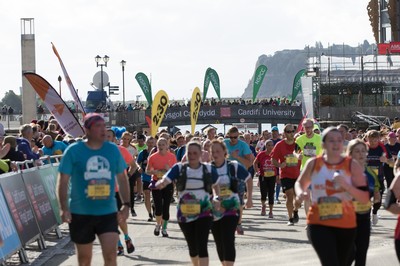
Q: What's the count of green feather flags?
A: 5